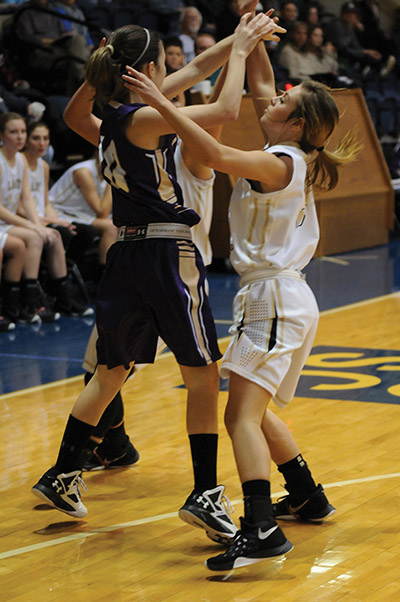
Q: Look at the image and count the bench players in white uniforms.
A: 3